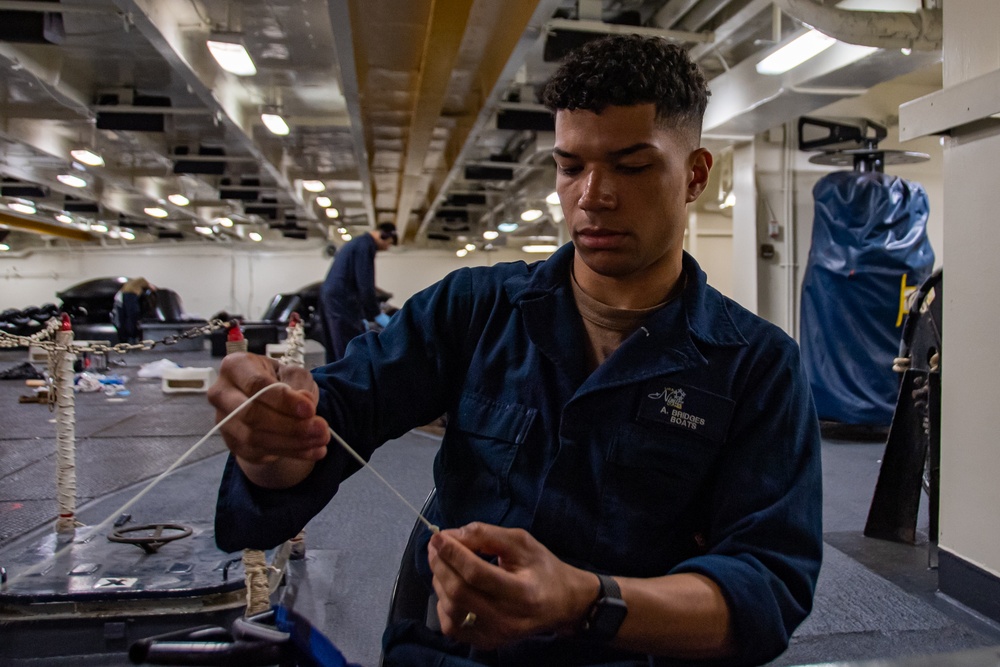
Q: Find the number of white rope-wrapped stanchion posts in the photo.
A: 3